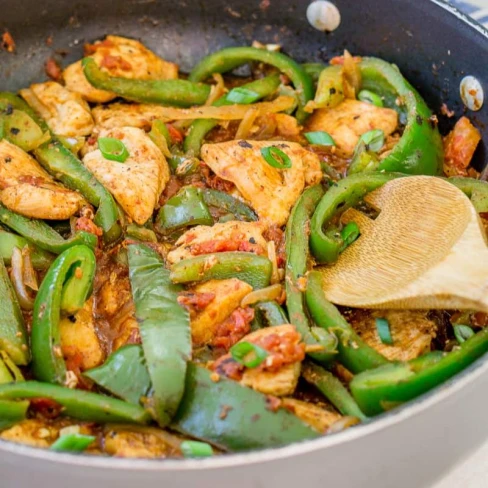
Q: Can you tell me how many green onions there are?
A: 12